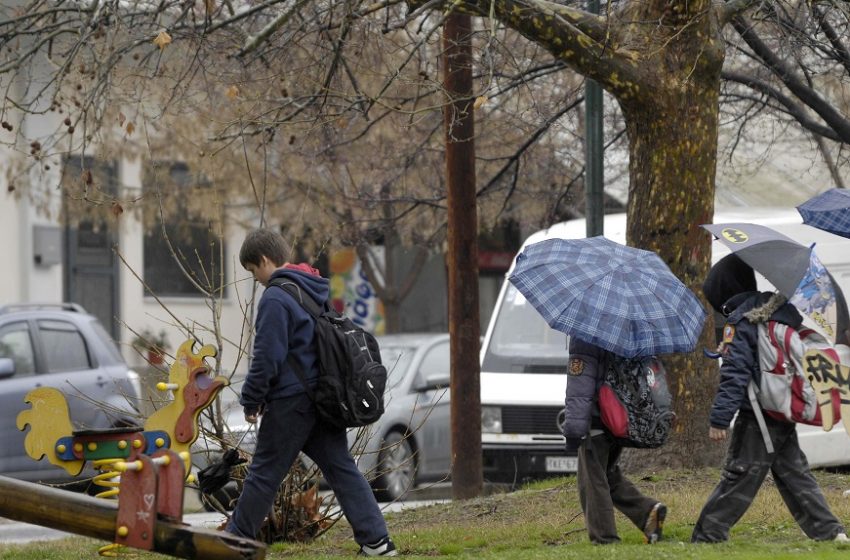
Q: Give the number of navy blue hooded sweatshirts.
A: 1